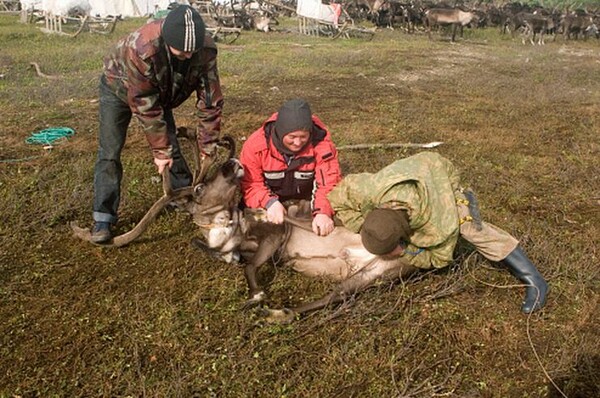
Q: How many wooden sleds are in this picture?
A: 3